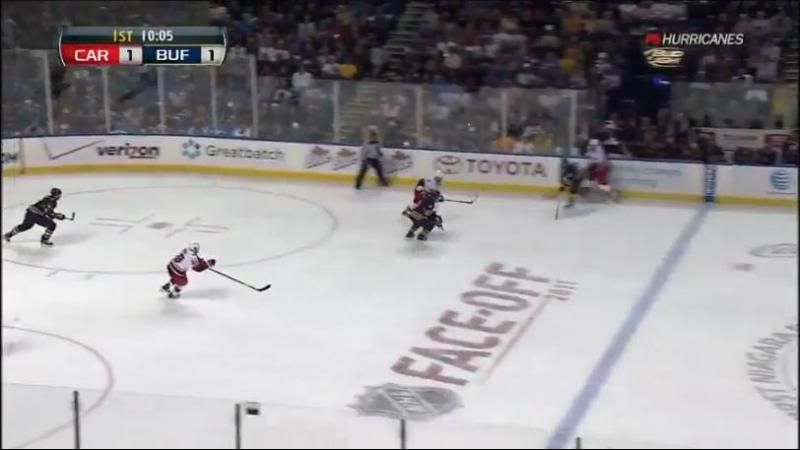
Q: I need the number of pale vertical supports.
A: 9